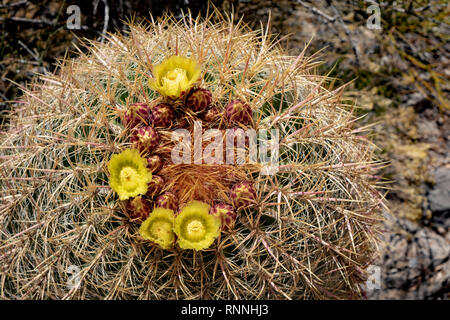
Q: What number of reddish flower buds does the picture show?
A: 13